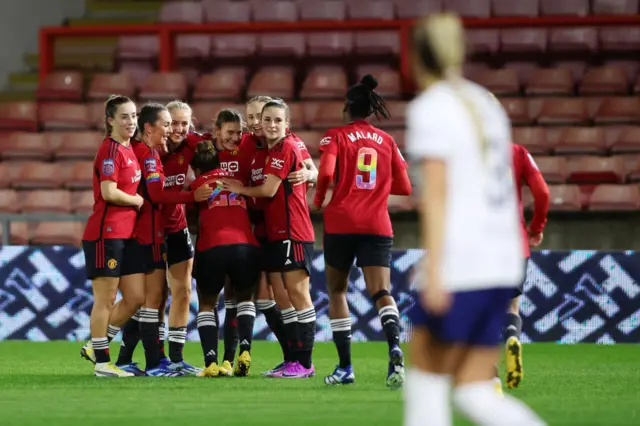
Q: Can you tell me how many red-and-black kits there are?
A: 9